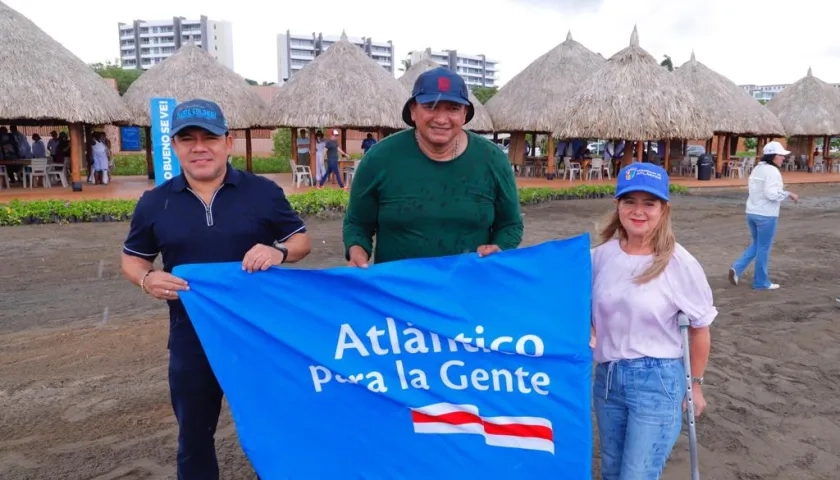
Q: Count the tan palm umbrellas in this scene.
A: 8